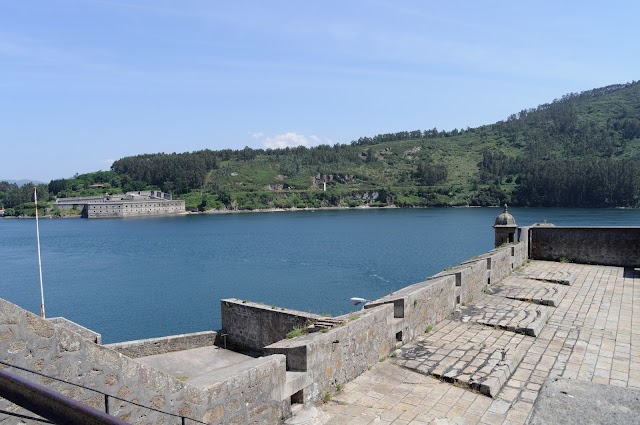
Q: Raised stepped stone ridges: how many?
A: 4